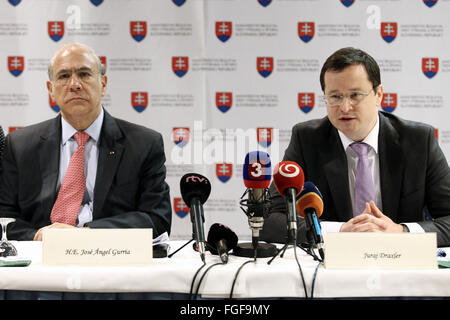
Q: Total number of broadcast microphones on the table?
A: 5